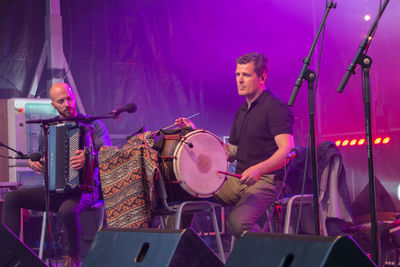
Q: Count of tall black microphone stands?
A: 2